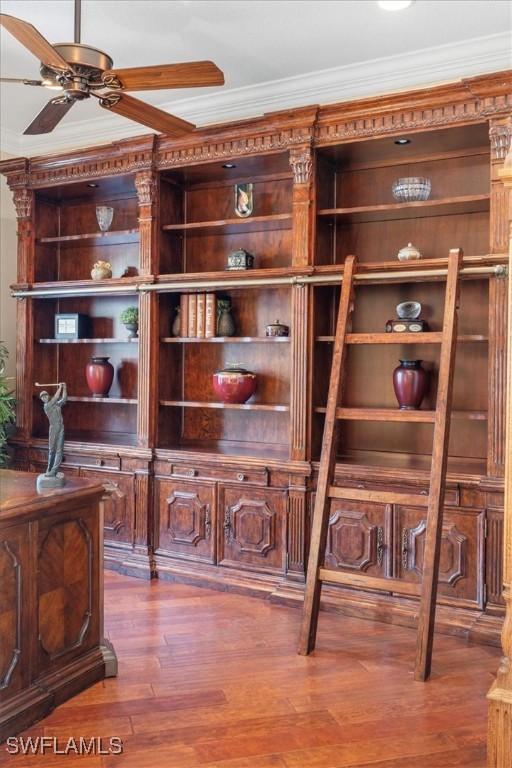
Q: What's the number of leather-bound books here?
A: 4